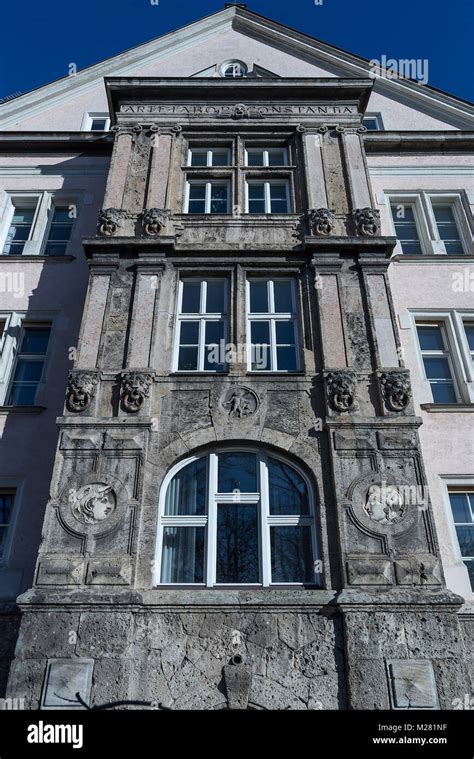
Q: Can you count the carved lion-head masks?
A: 8